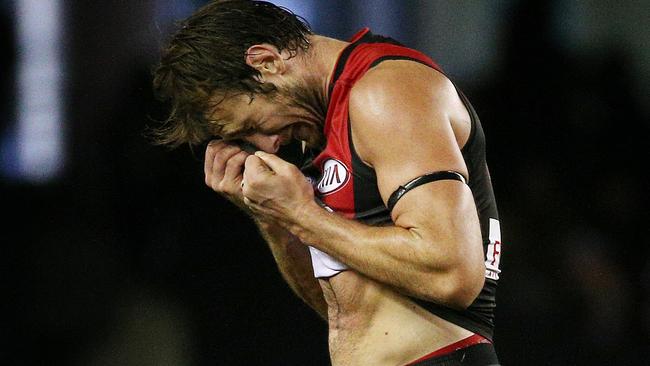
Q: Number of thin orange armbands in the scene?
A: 0